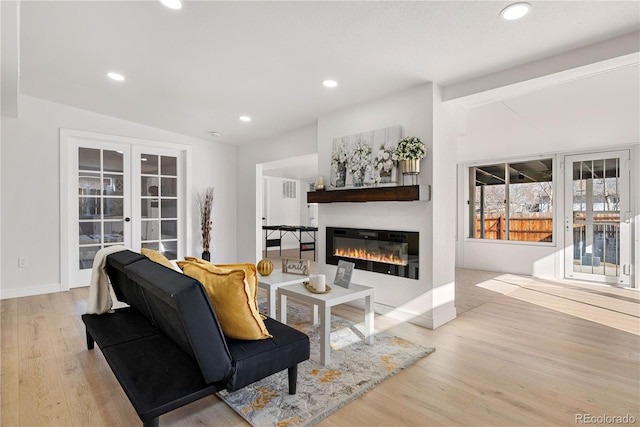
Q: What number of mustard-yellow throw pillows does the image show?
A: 3